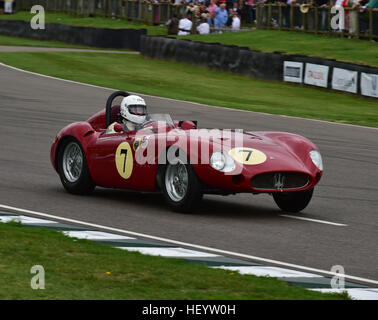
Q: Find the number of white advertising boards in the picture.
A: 4